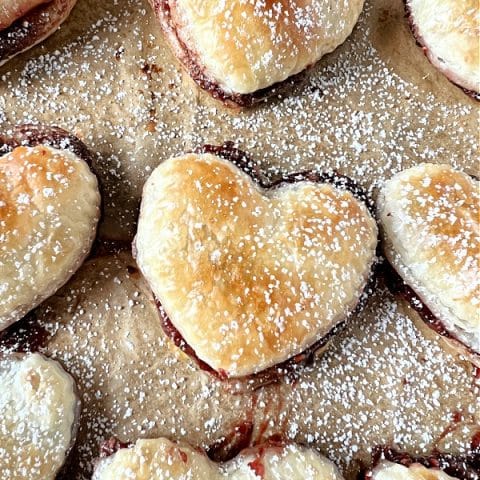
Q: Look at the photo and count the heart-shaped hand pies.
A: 9